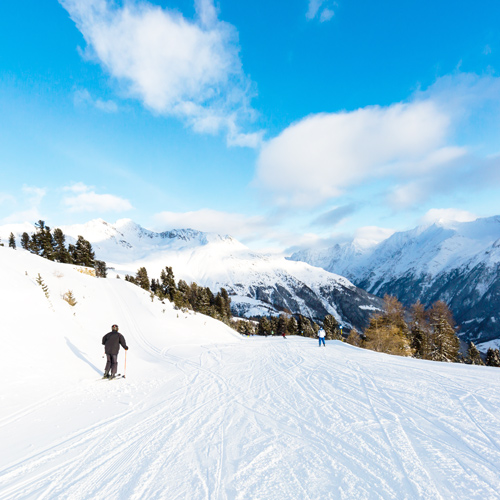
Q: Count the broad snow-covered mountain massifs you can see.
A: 2